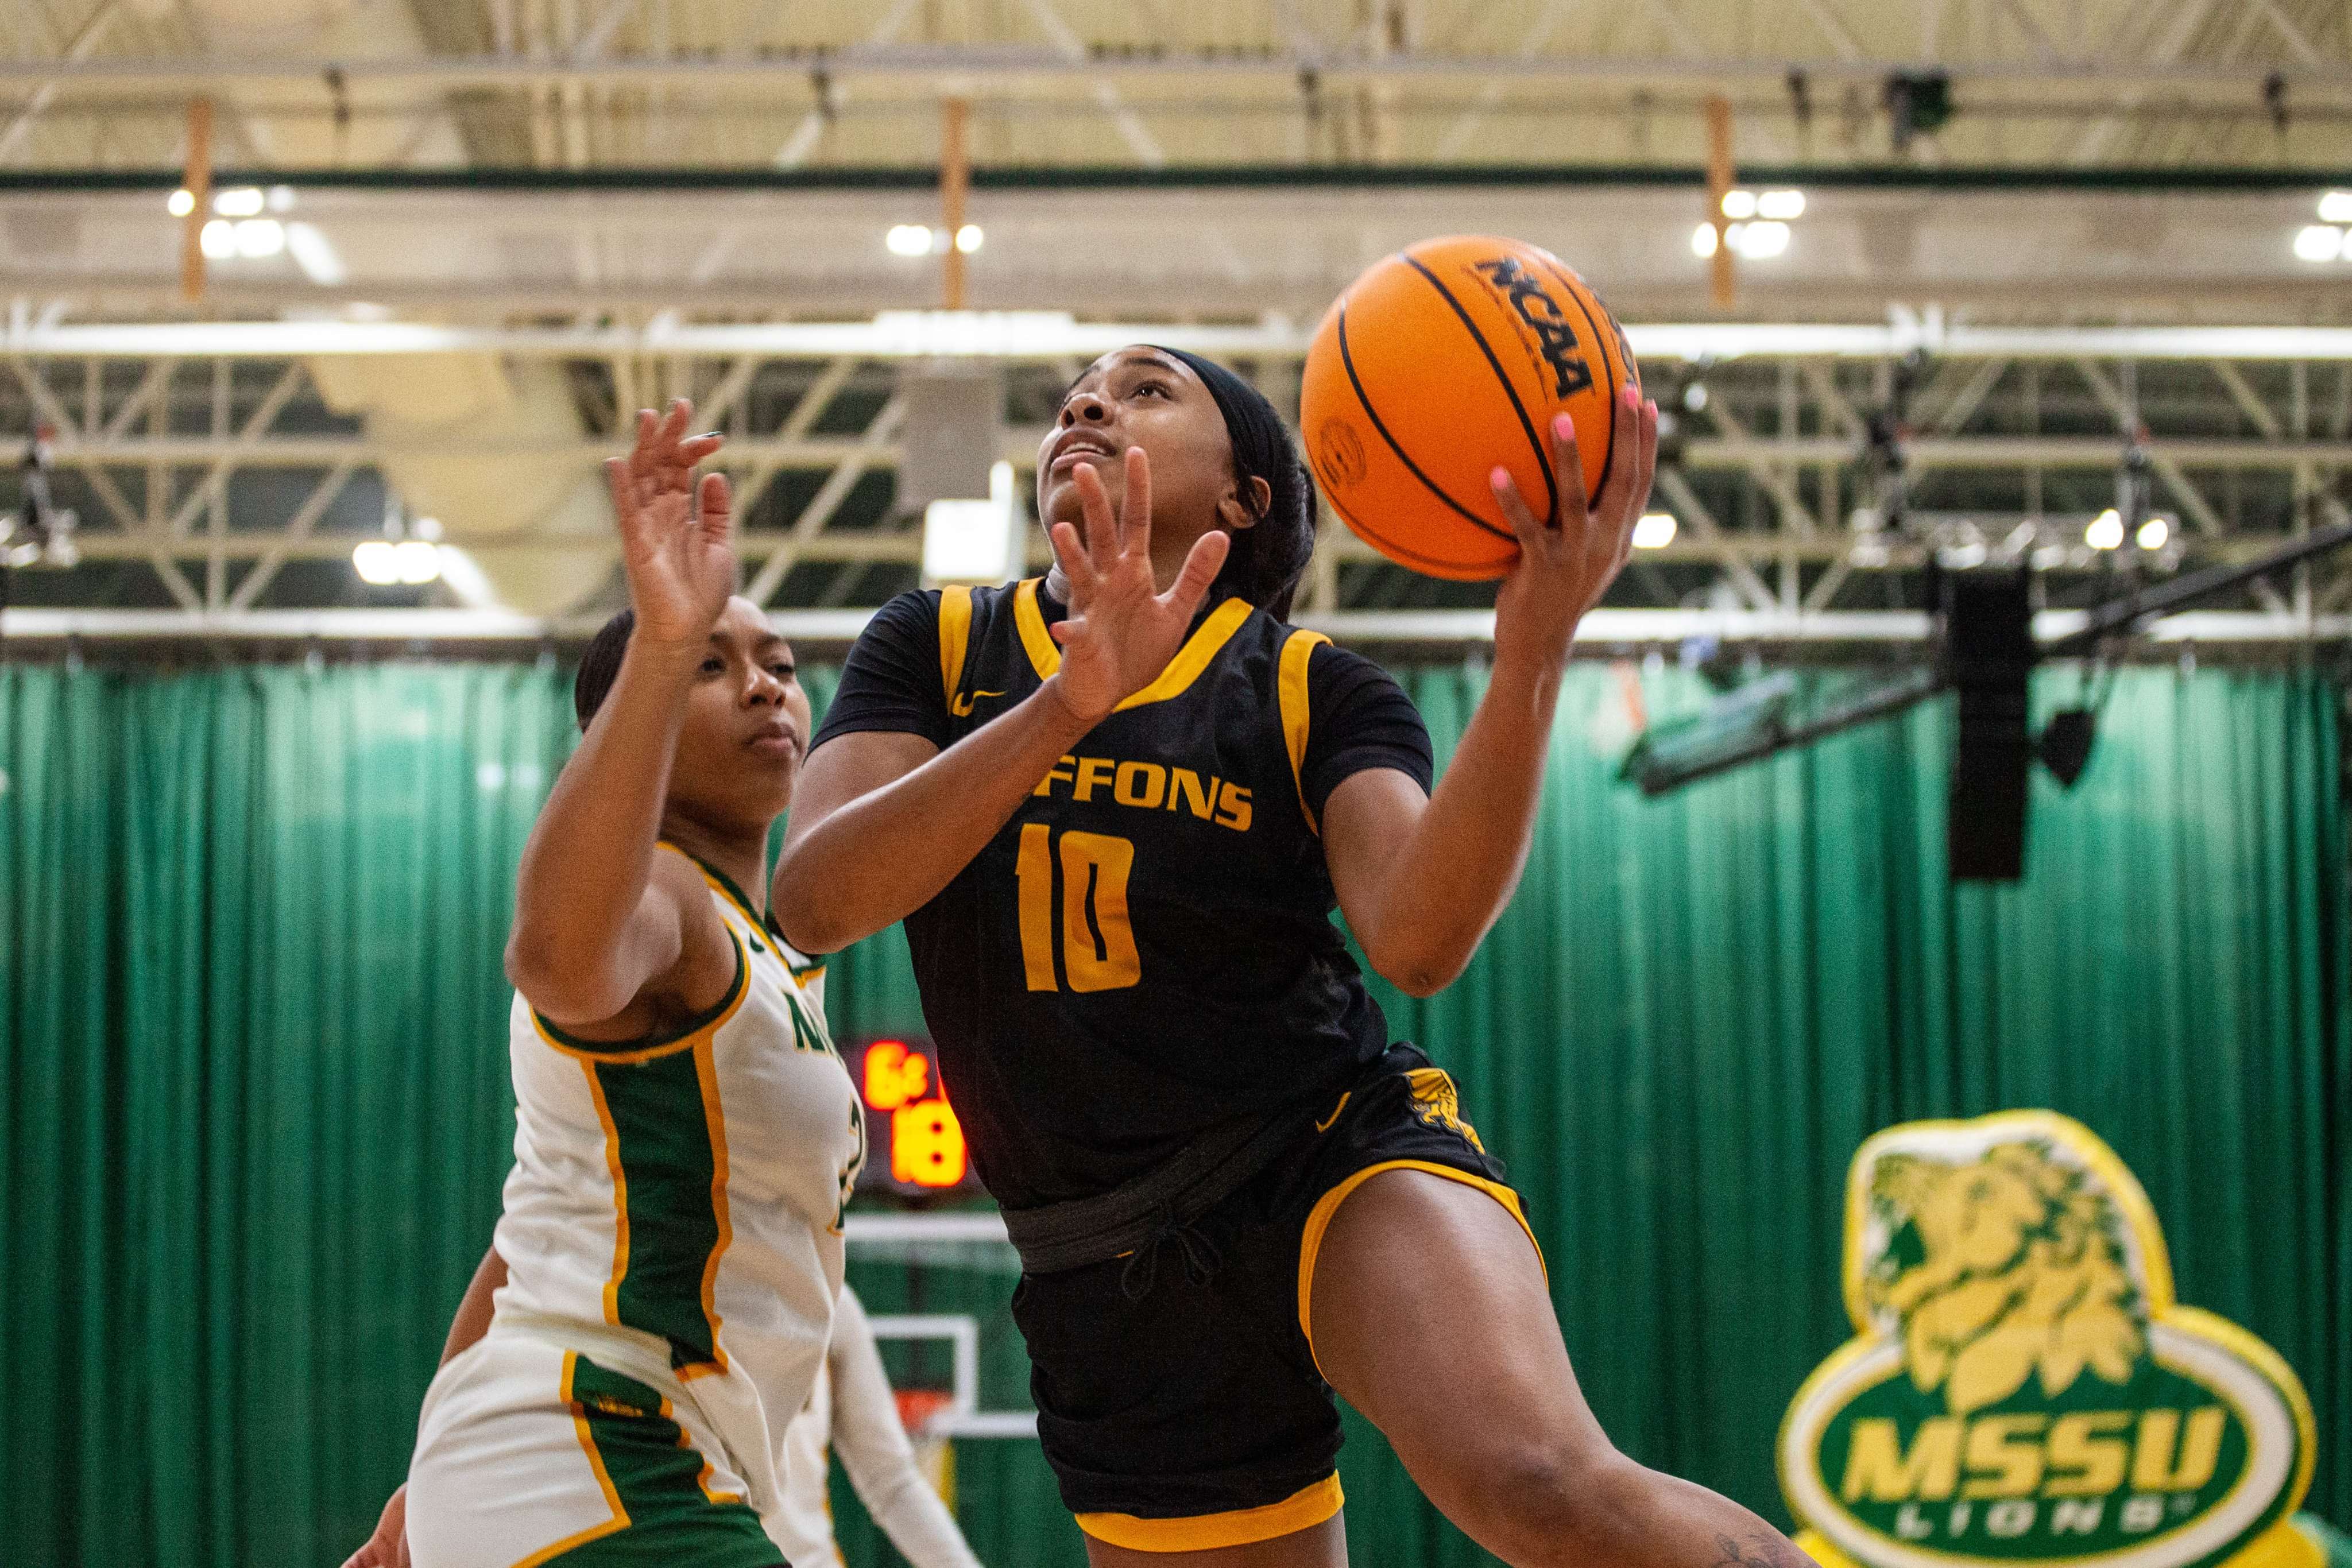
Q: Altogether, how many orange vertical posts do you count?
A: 3